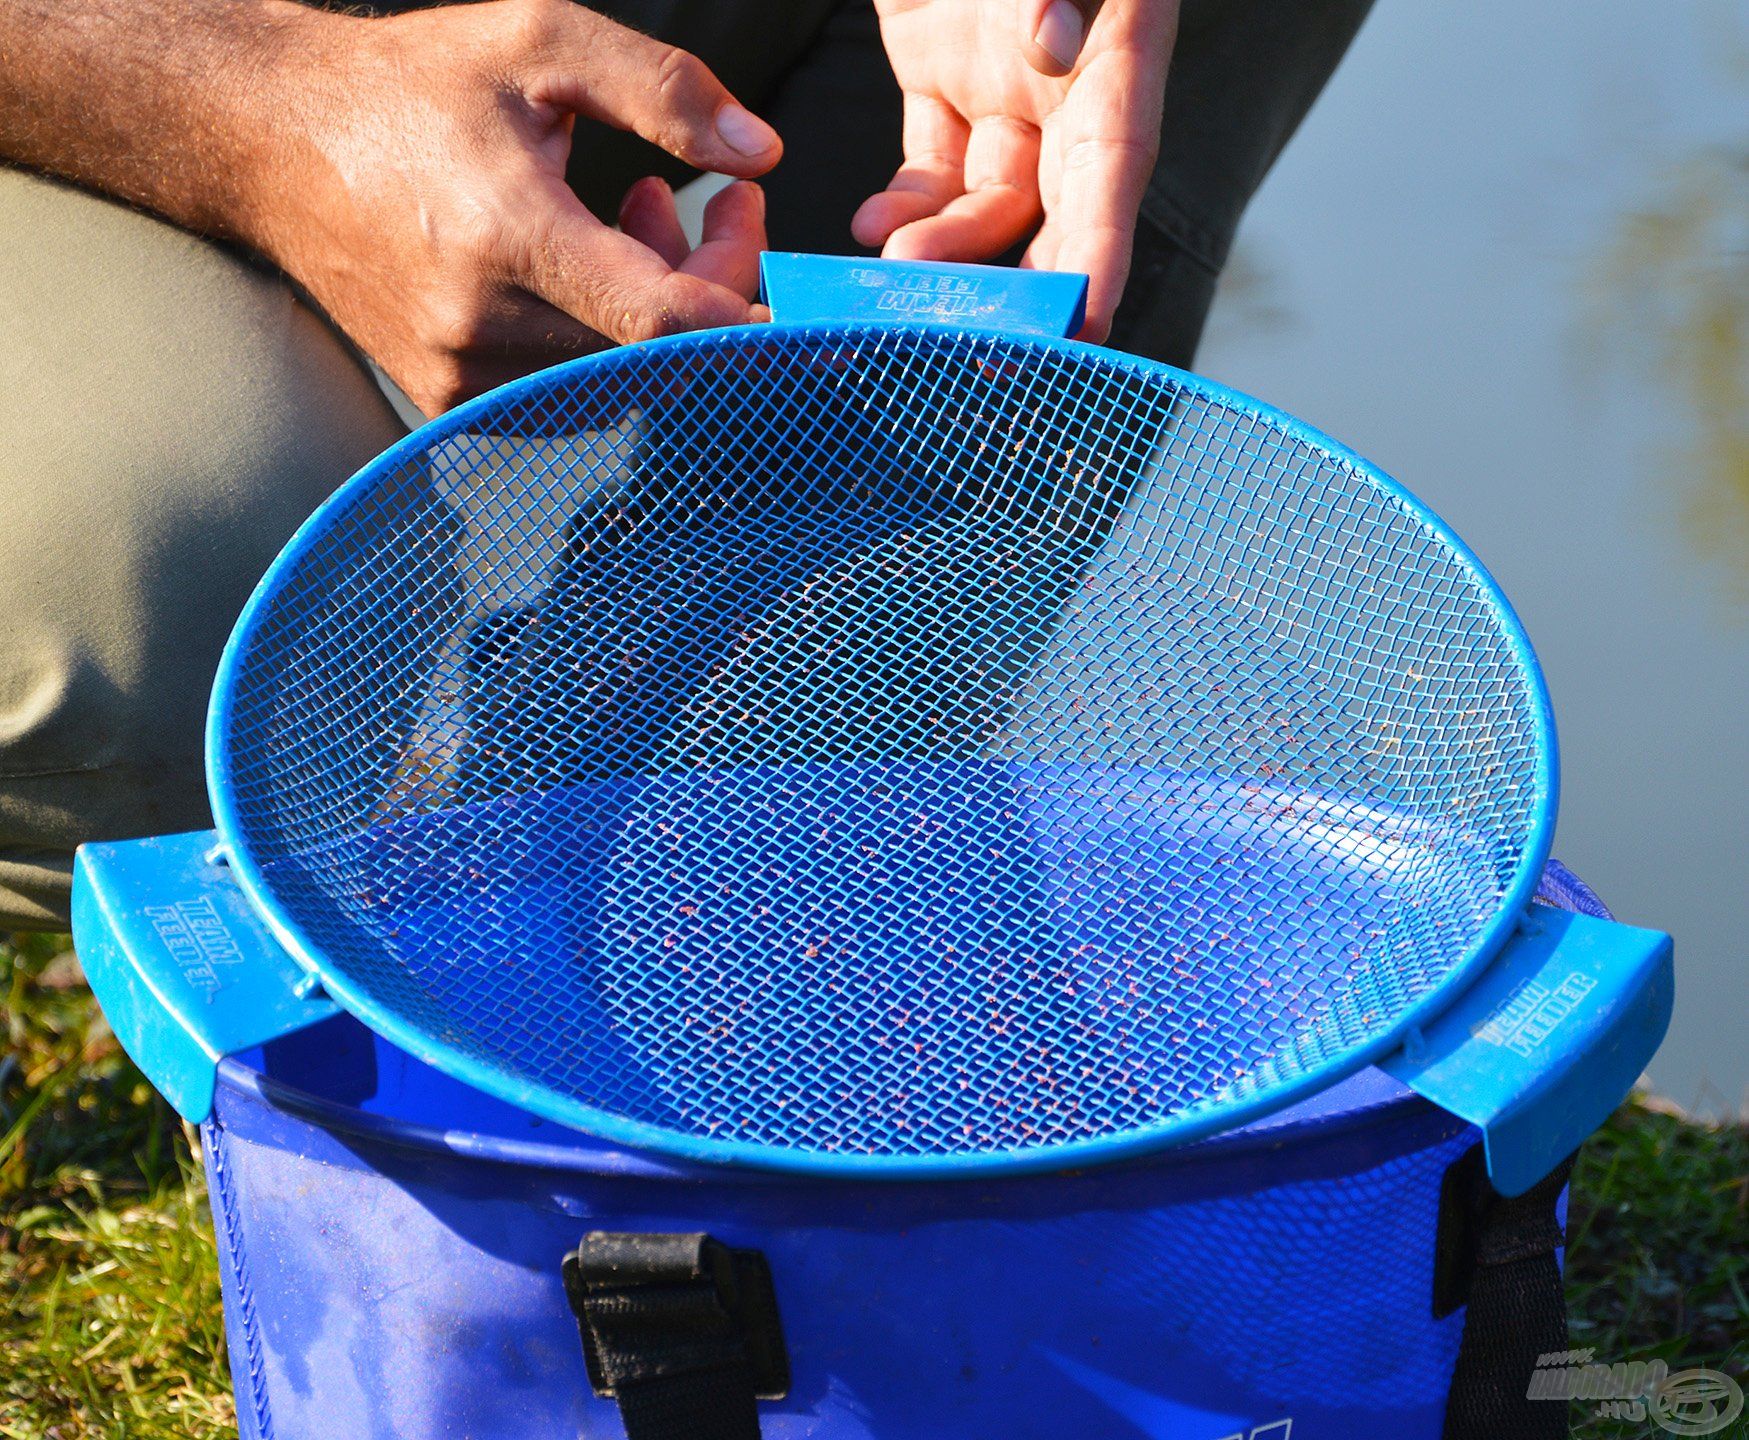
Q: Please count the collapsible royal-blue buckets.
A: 1